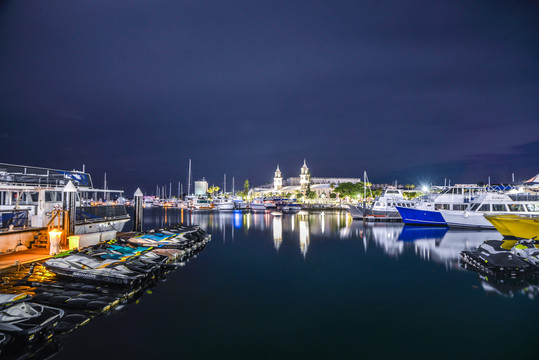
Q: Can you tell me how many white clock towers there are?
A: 2